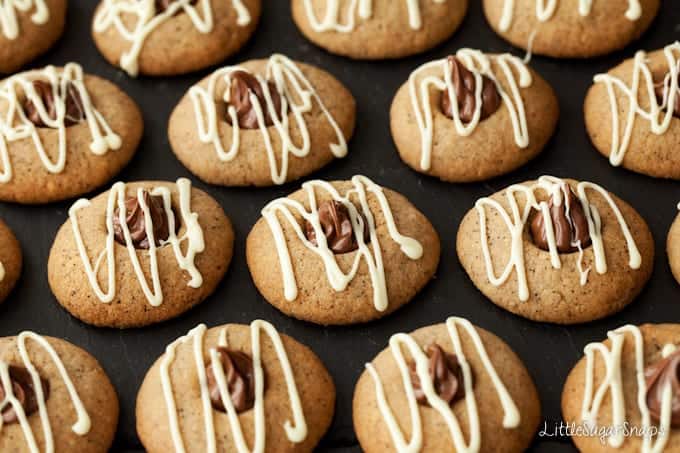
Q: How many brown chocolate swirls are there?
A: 12